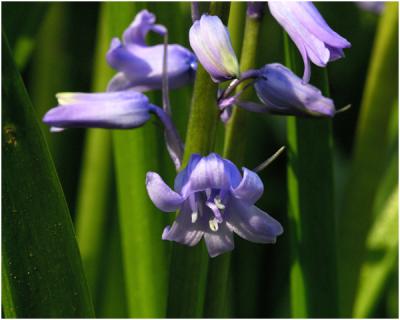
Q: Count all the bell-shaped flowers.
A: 6